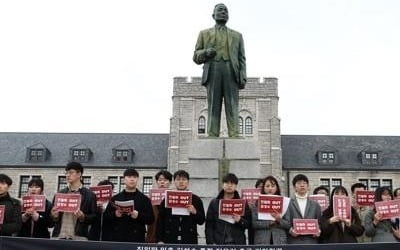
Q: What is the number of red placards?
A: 15